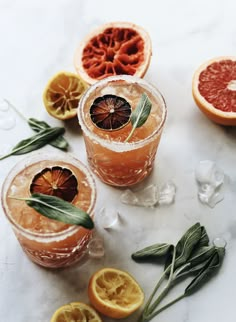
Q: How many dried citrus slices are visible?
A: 2